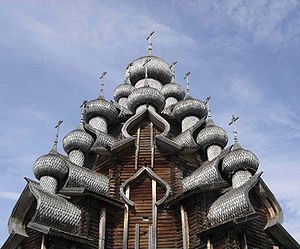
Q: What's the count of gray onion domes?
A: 10